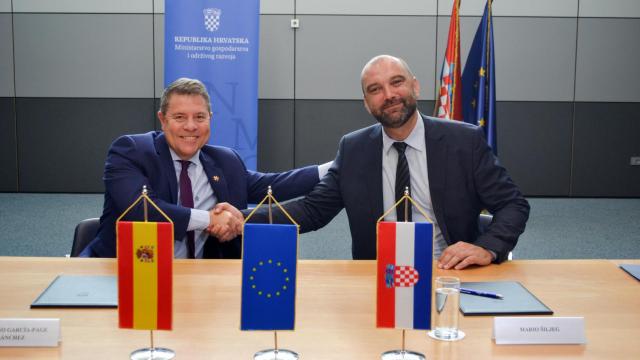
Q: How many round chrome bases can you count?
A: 3